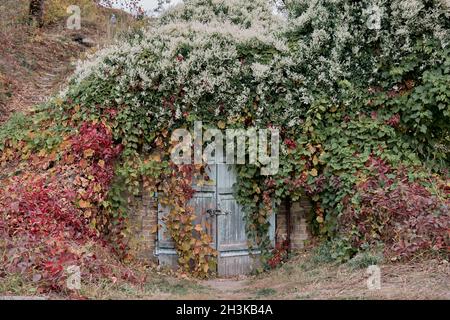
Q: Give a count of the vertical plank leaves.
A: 2